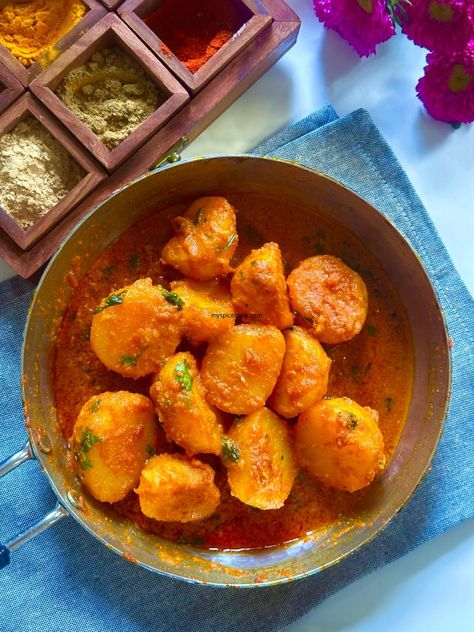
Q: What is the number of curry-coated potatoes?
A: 12